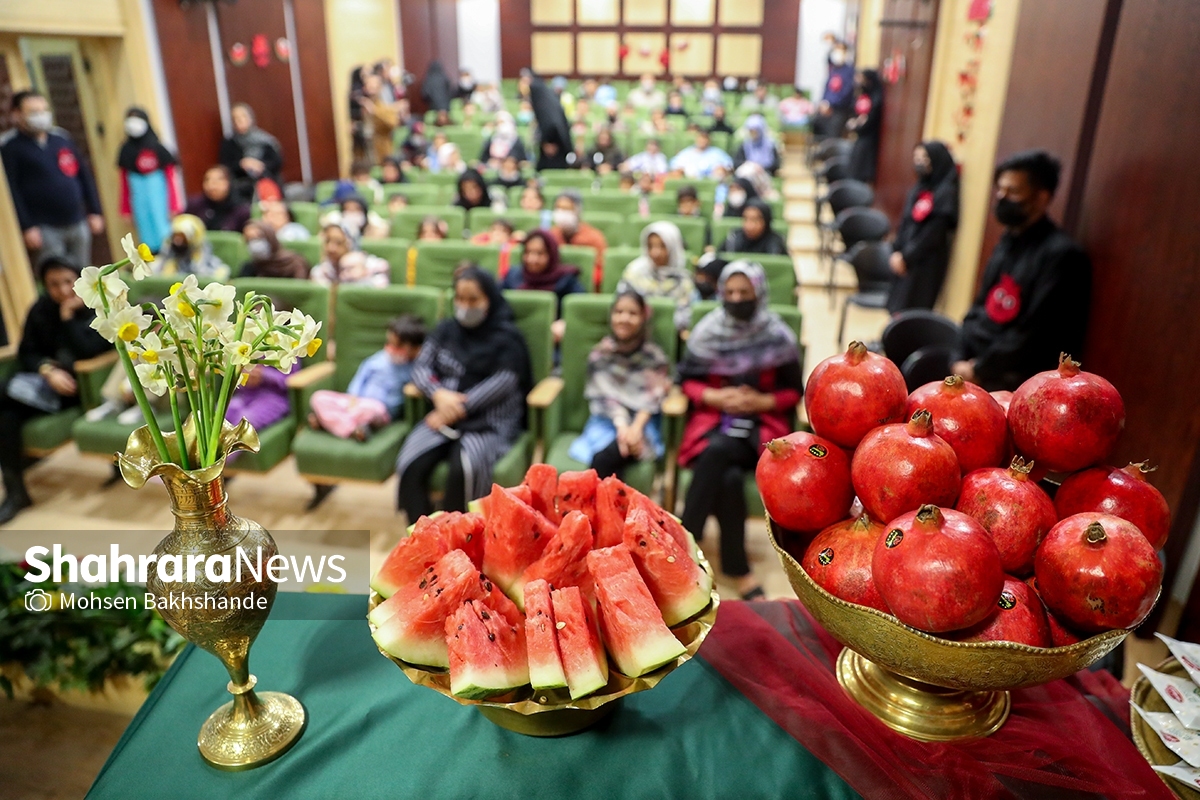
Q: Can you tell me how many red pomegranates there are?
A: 13